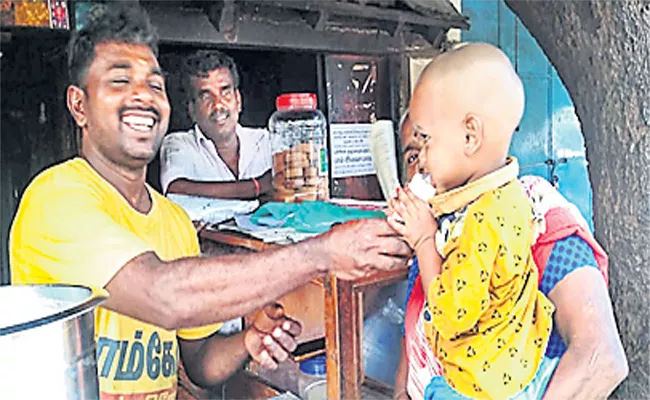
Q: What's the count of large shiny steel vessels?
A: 1